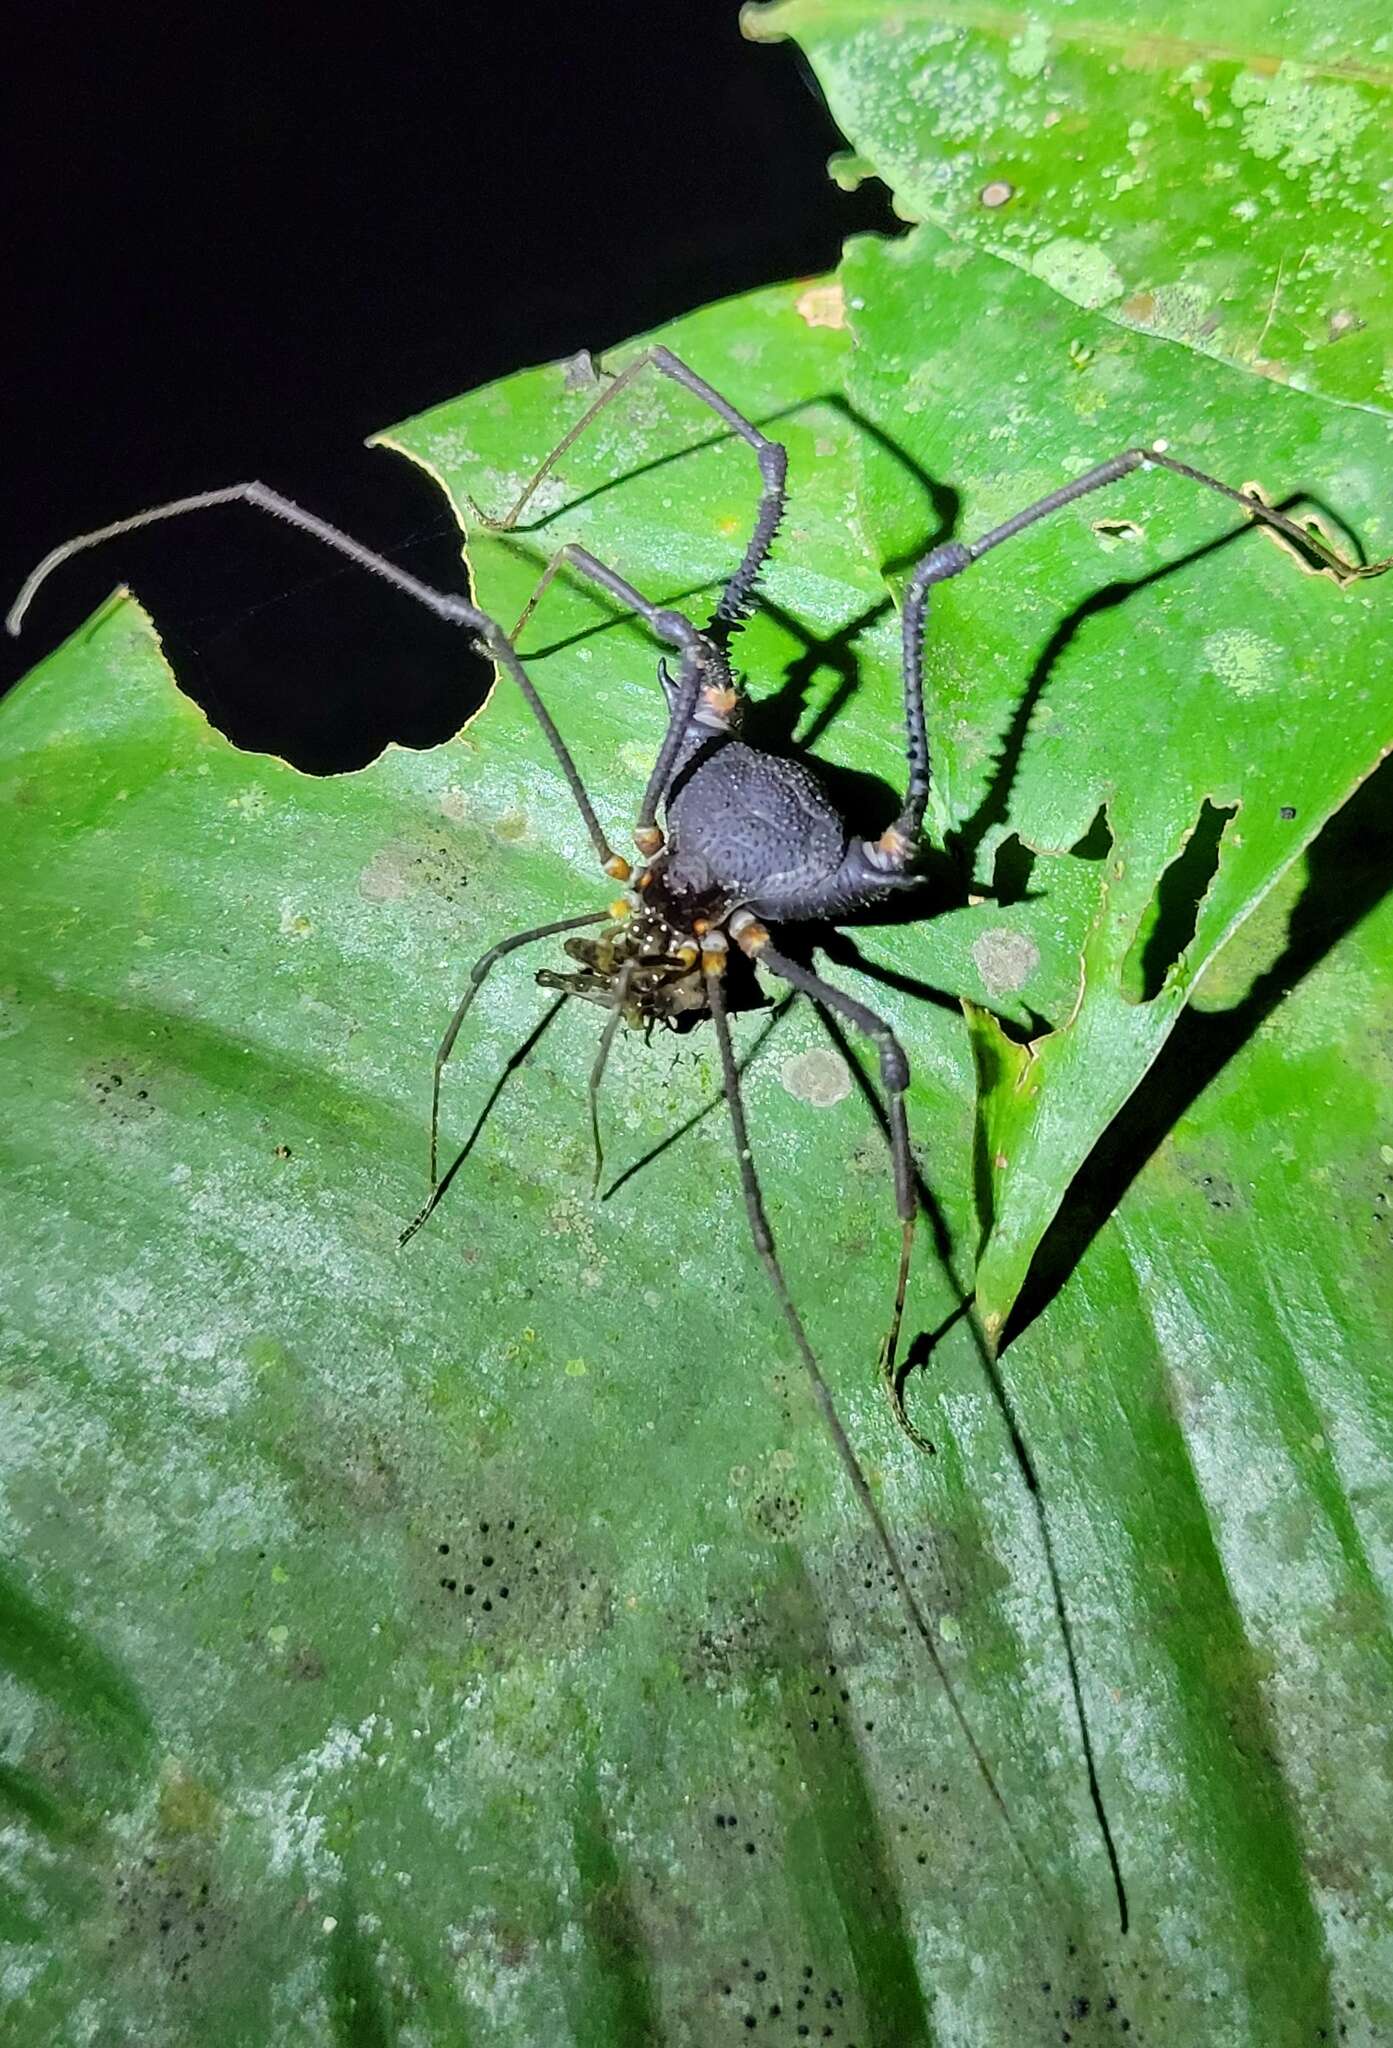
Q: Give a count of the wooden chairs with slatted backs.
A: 0